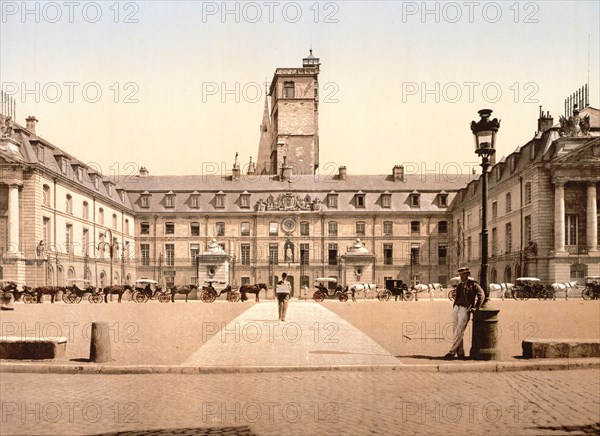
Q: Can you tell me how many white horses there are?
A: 4